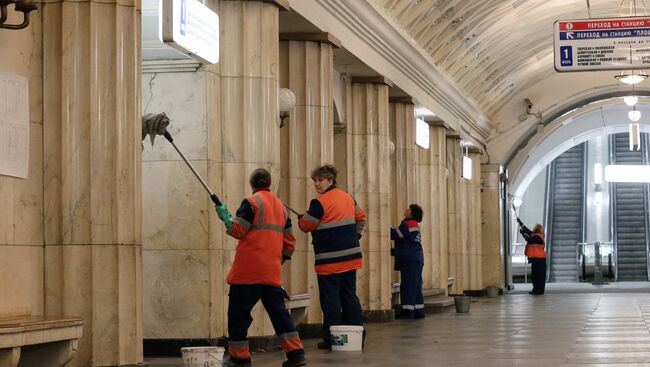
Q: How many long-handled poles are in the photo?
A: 3